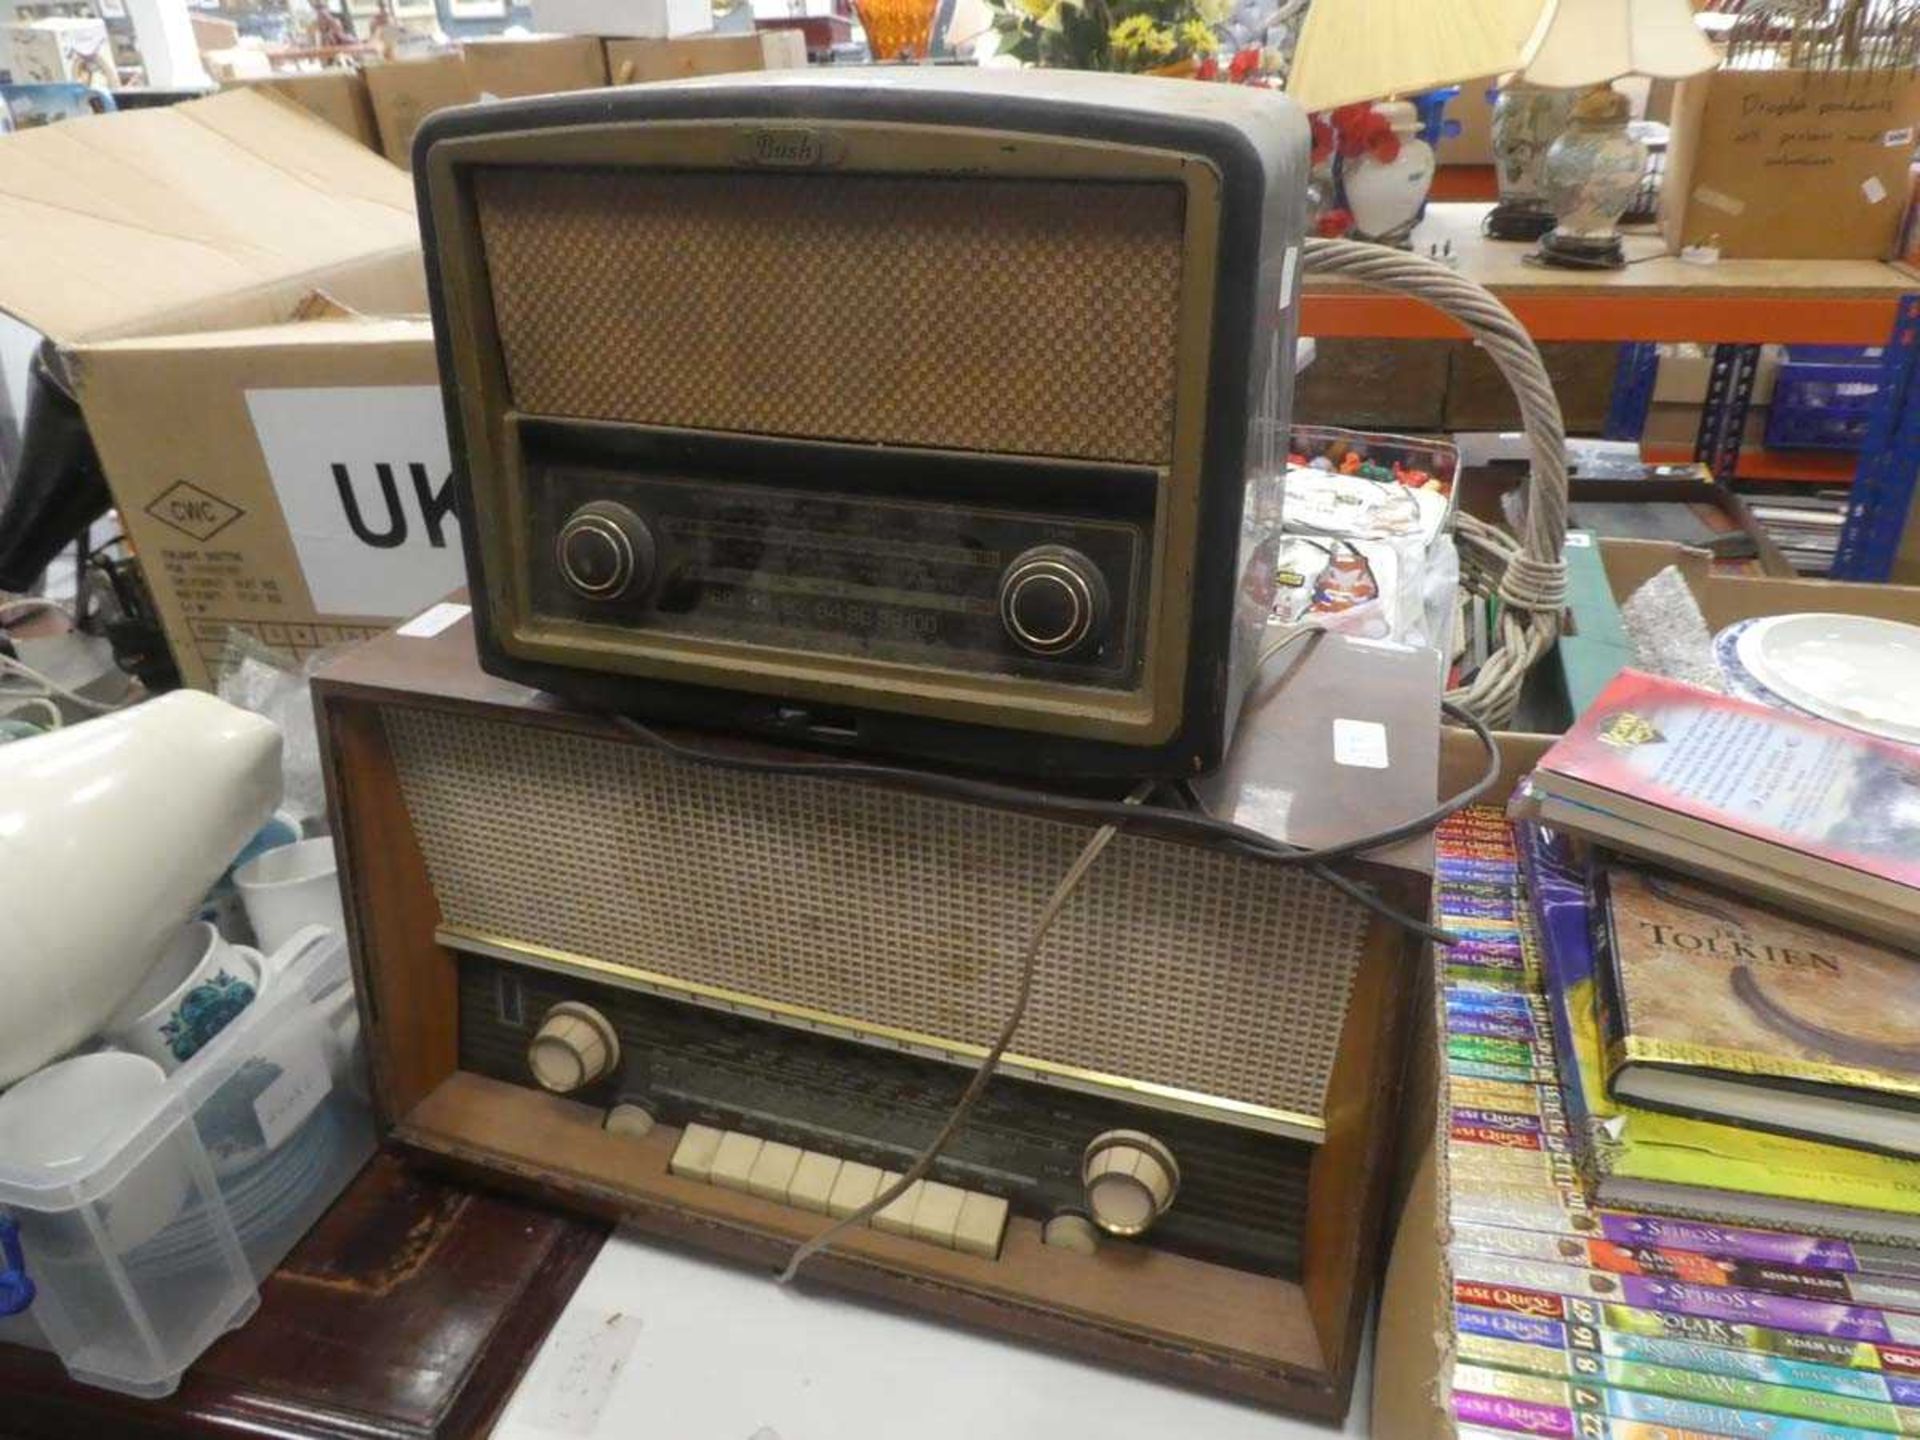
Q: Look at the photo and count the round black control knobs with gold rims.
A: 2